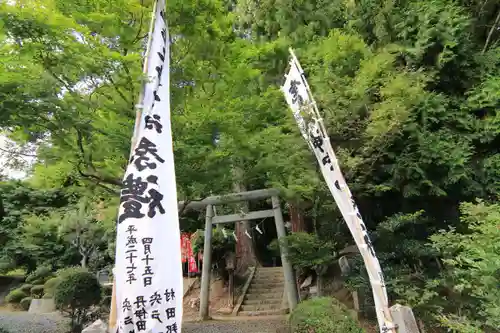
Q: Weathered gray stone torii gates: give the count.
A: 1